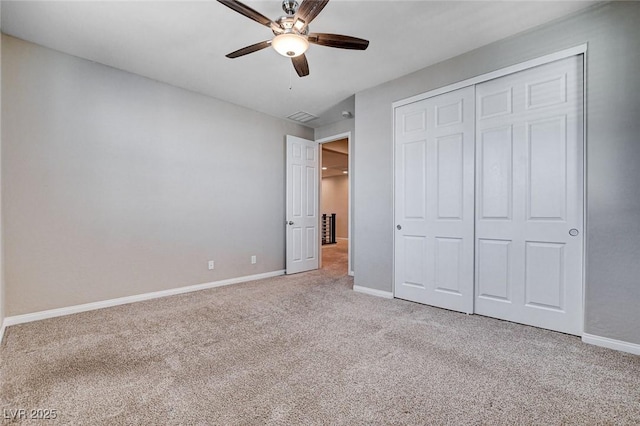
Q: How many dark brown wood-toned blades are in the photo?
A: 5